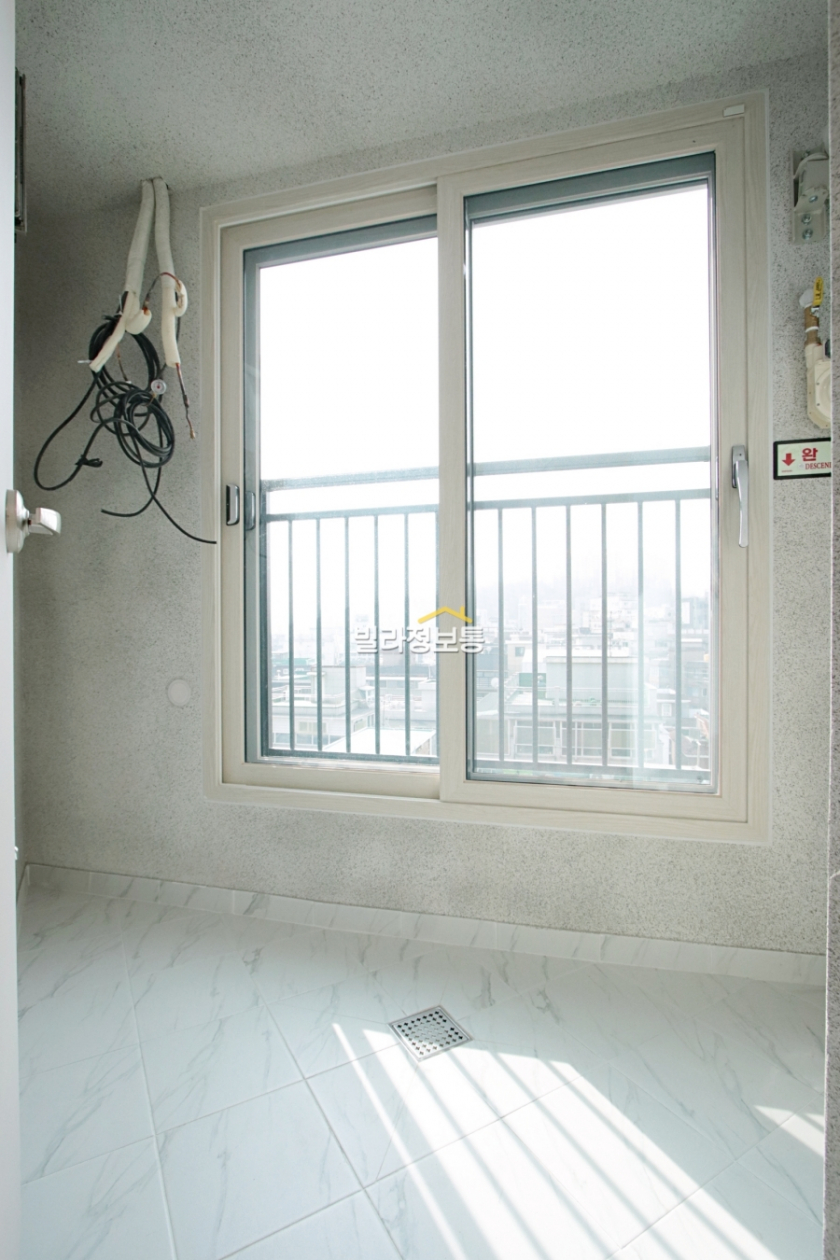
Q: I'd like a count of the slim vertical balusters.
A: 11